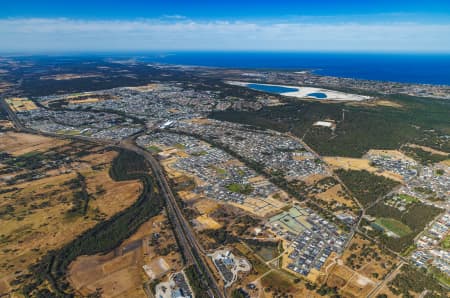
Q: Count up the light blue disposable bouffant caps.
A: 0